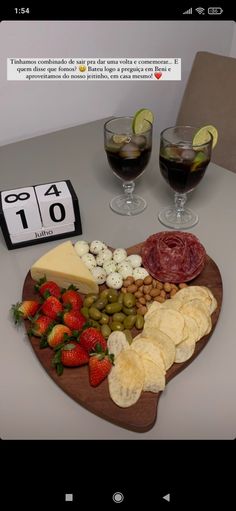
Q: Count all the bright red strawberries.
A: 10